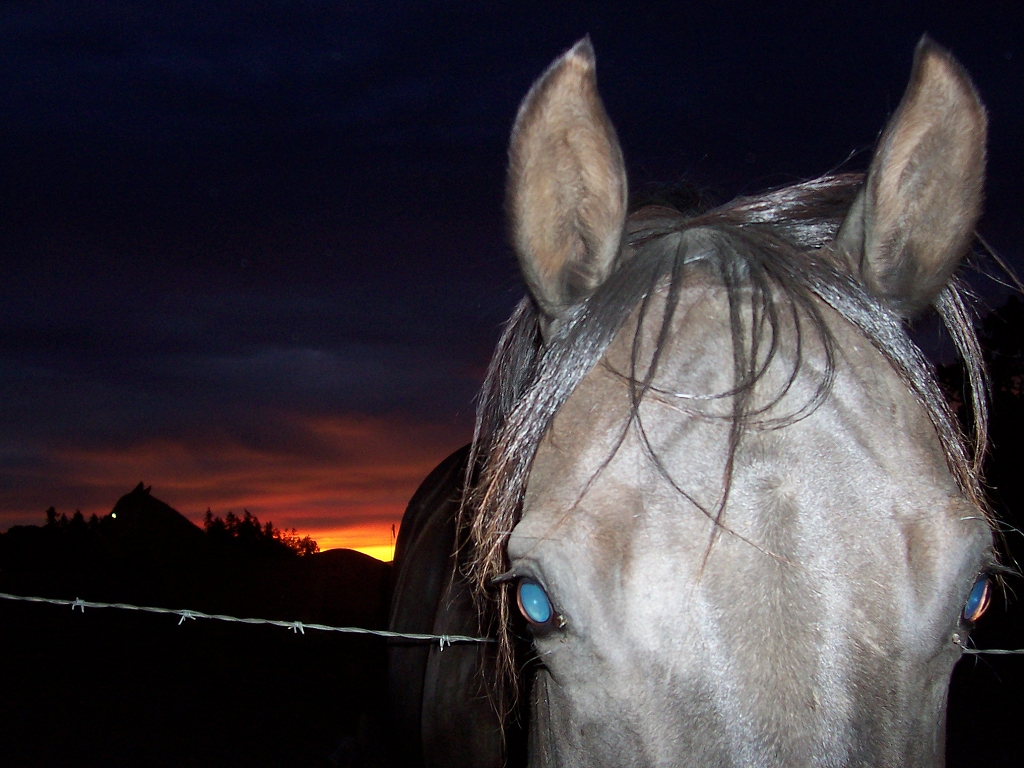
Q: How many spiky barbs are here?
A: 4